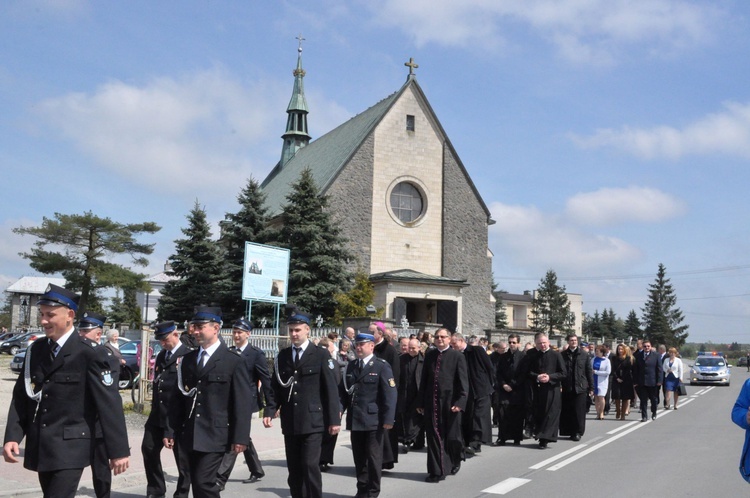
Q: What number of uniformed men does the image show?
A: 7